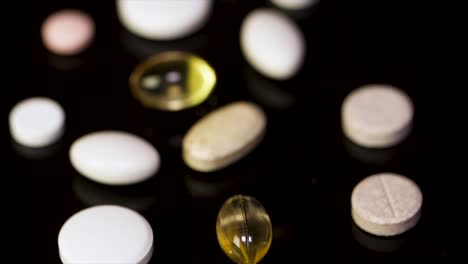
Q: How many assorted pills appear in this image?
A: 12